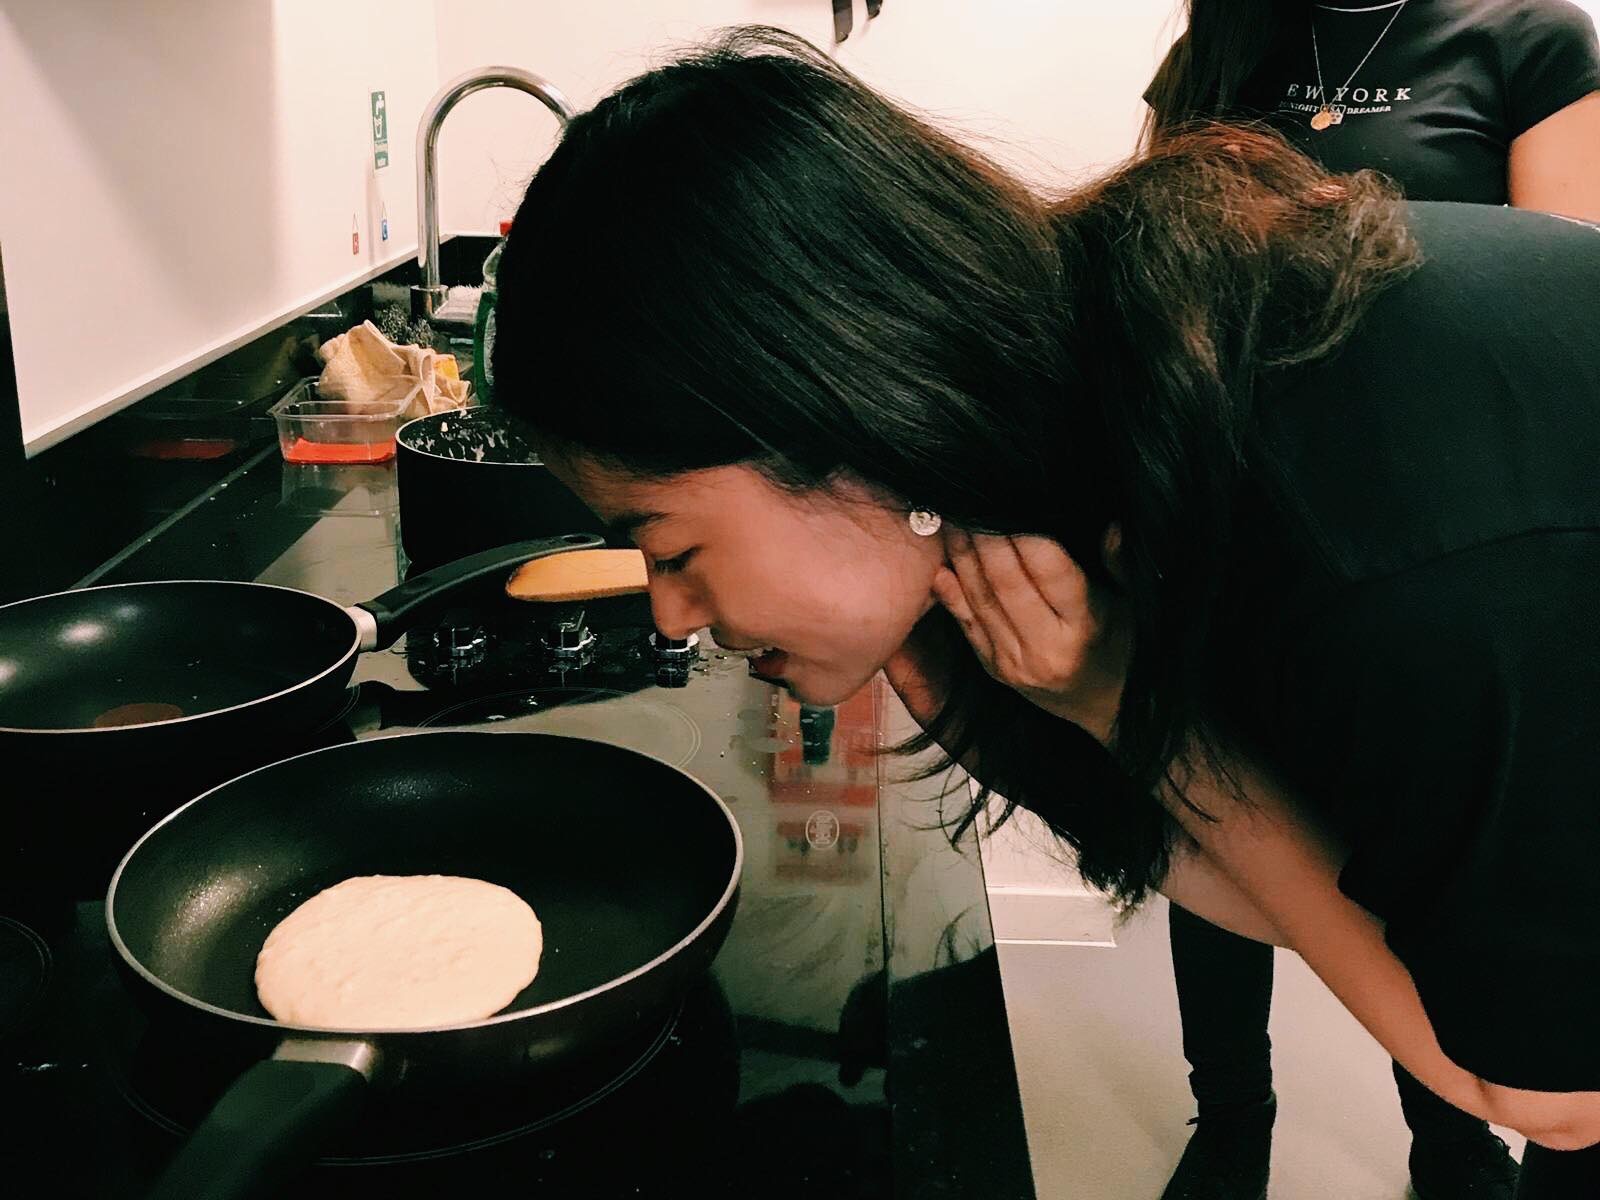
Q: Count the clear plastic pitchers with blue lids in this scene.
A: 0